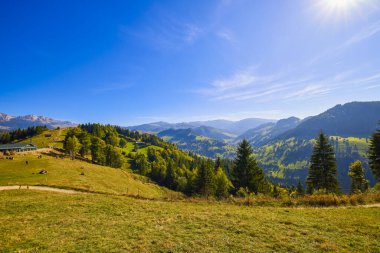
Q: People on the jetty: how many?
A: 0